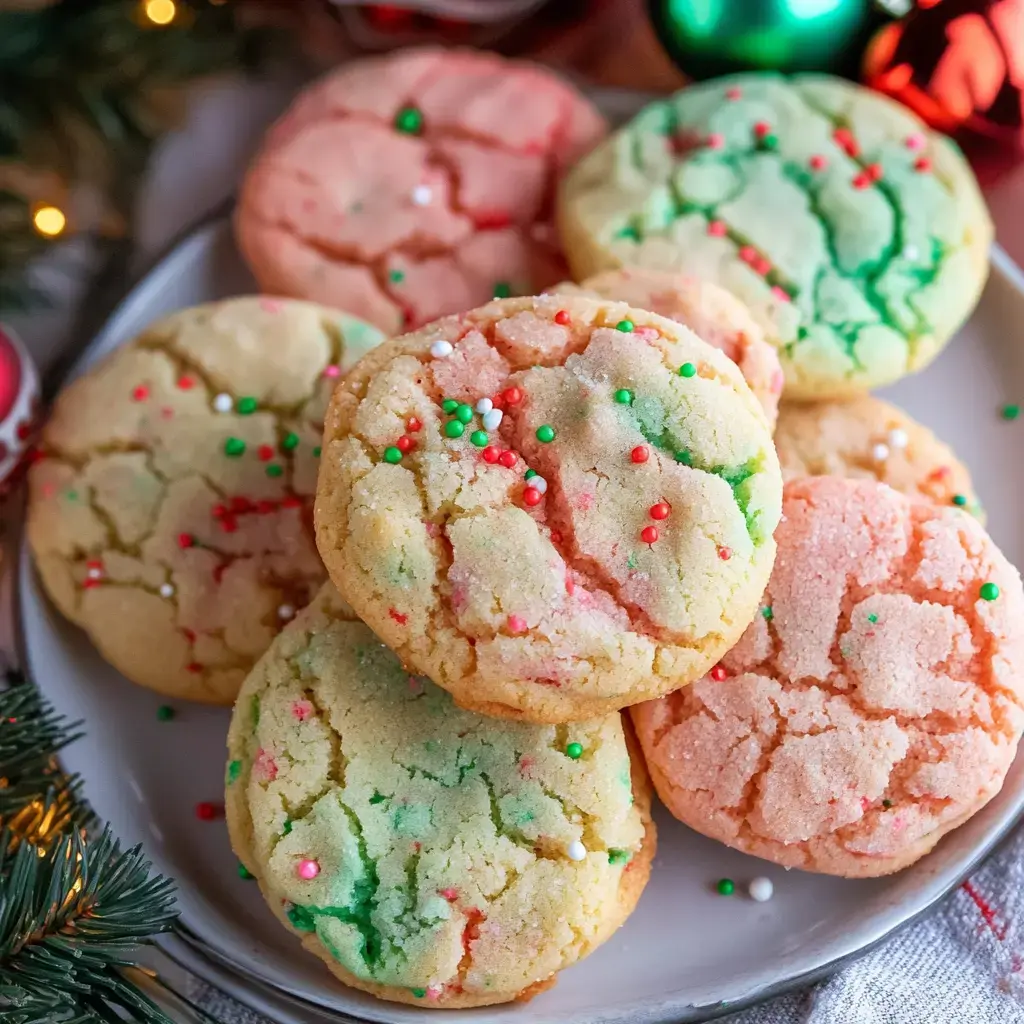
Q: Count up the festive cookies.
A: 8